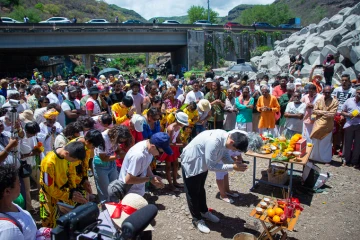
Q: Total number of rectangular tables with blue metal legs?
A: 1